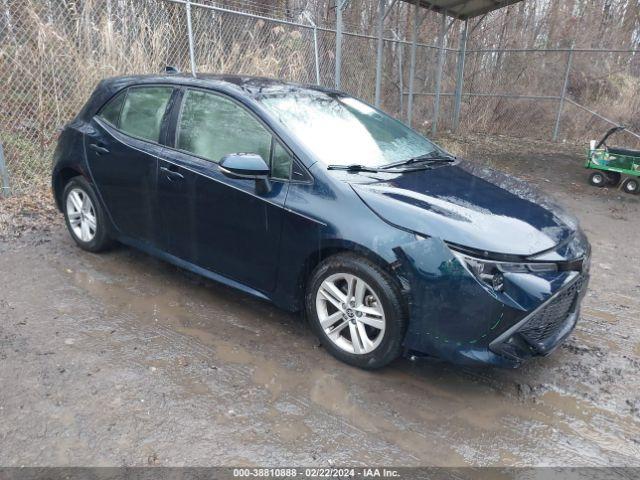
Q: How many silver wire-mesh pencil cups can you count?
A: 0